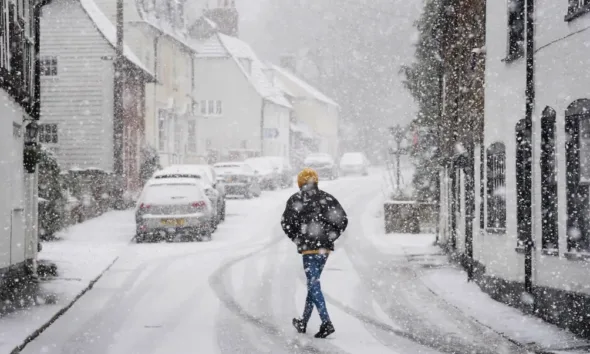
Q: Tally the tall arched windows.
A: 4